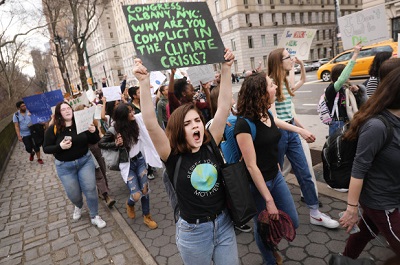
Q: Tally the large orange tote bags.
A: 0